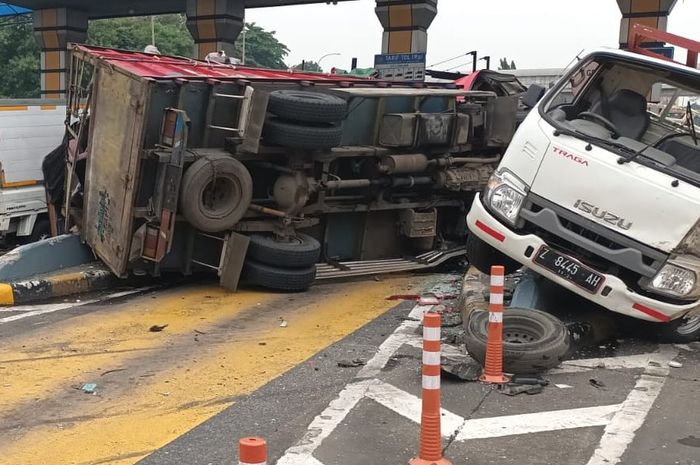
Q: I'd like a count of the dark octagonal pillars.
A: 4